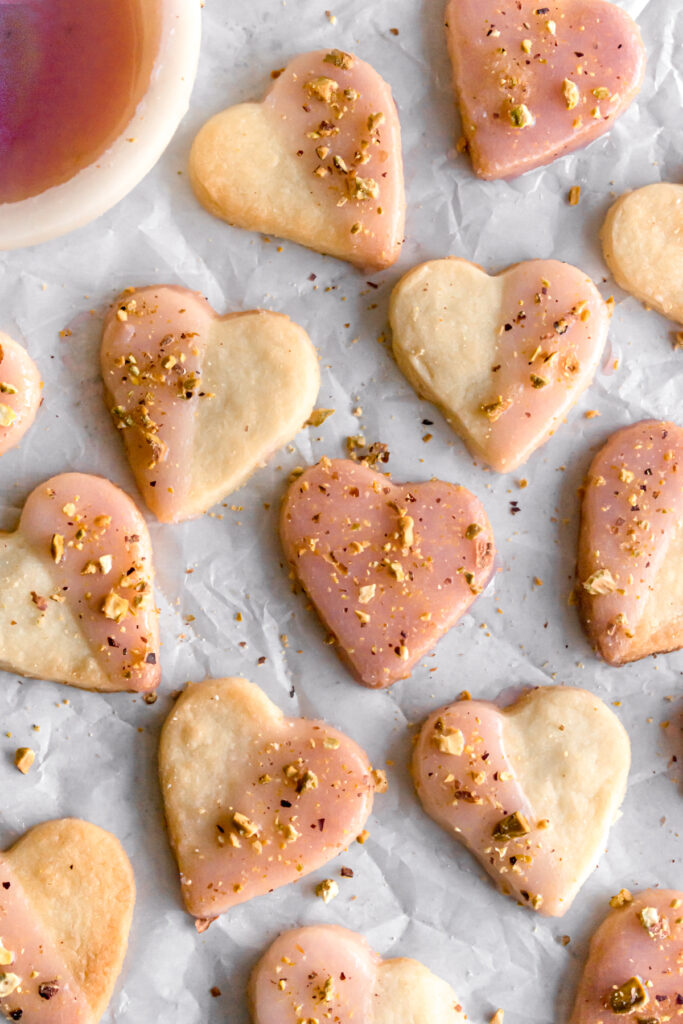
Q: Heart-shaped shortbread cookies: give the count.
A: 14